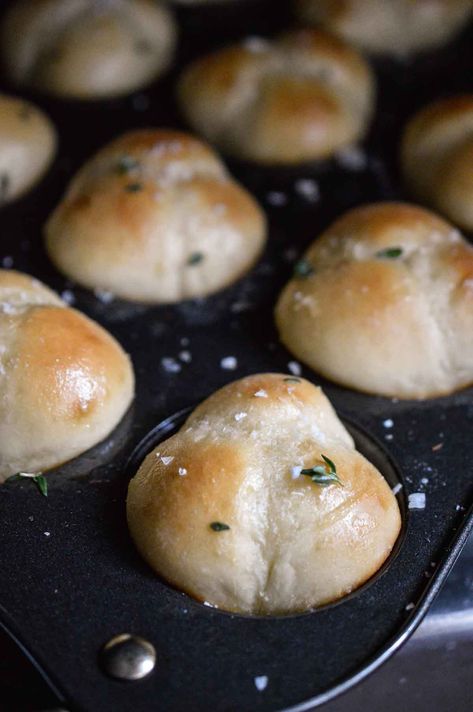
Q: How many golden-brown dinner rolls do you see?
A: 9